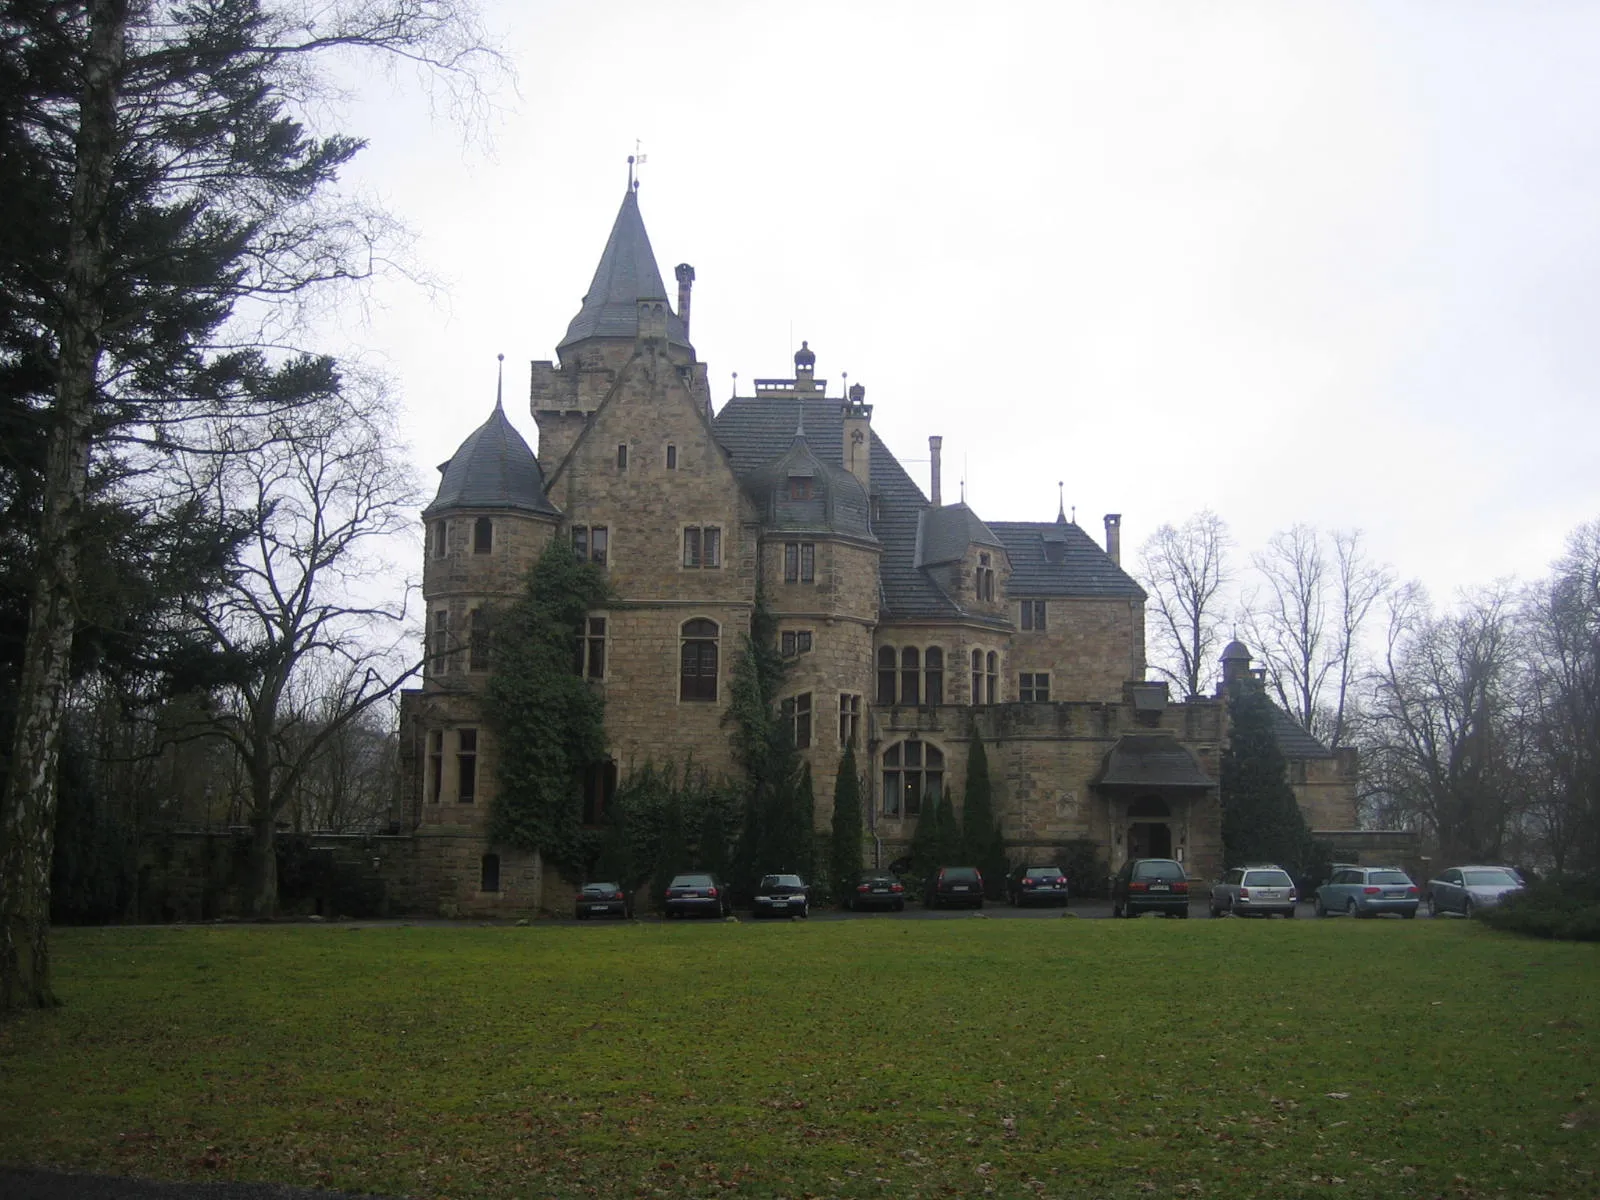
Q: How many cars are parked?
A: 10